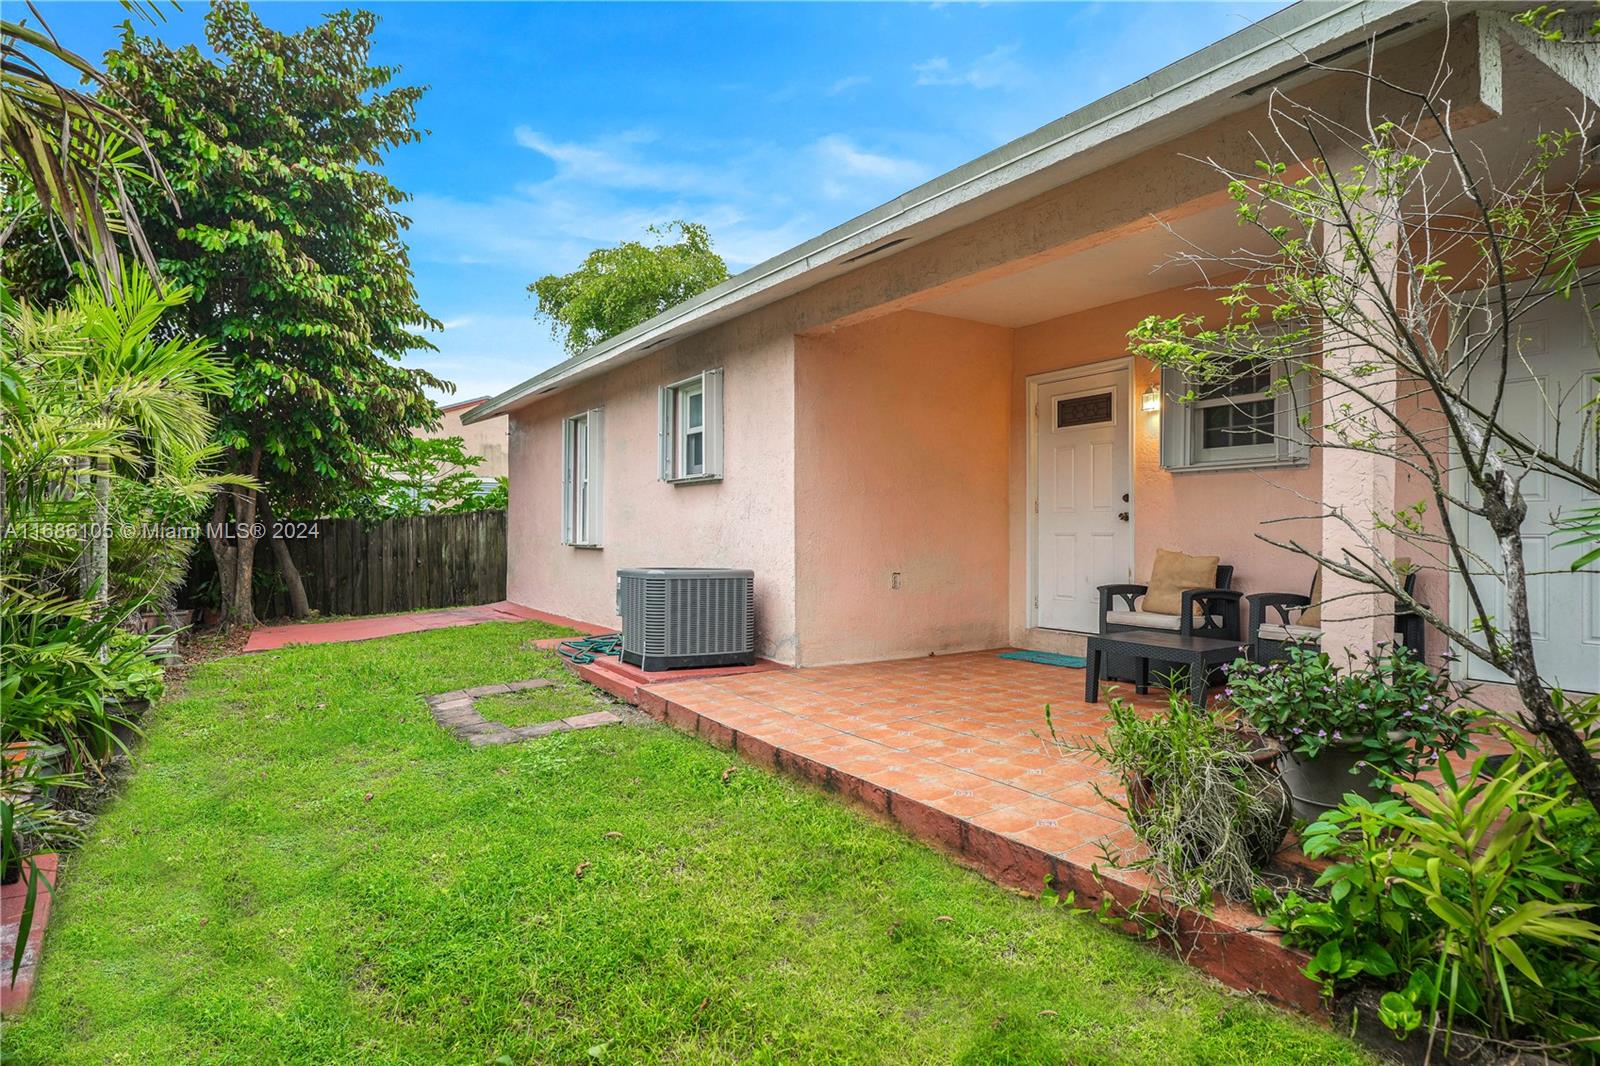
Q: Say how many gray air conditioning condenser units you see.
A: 1